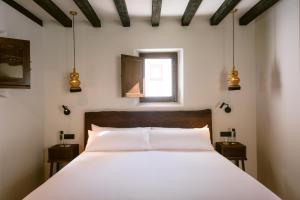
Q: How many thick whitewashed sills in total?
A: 1